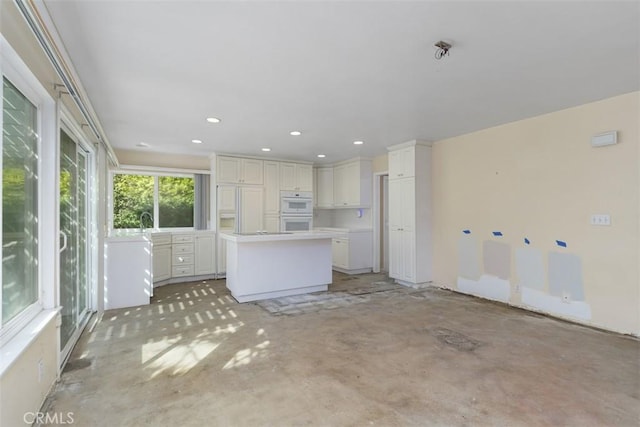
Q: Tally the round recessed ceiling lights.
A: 6